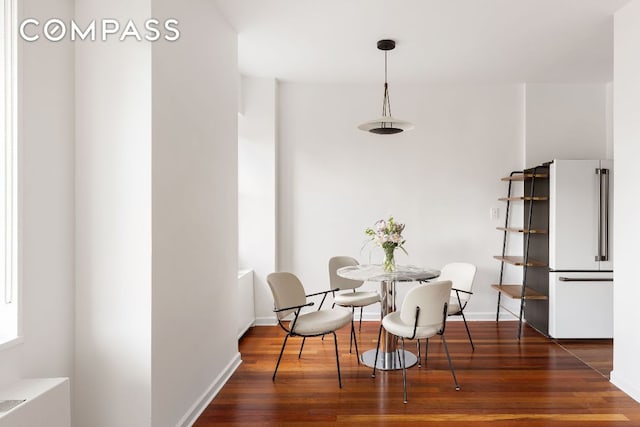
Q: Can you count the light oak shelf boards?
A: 5